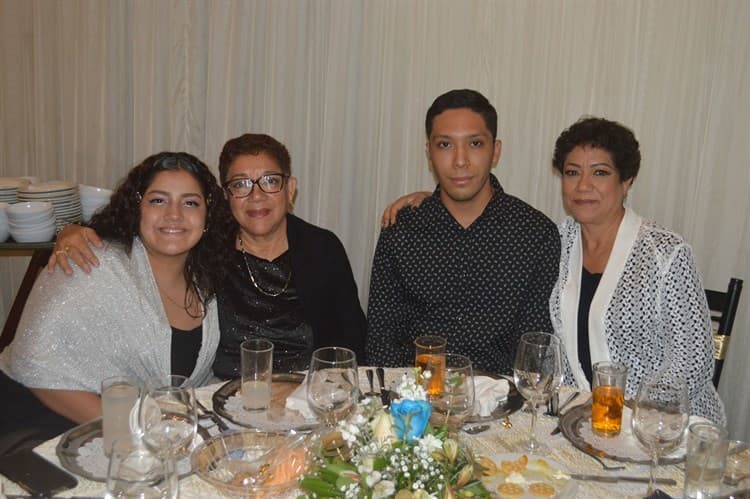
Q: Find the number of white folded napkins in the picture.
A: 2